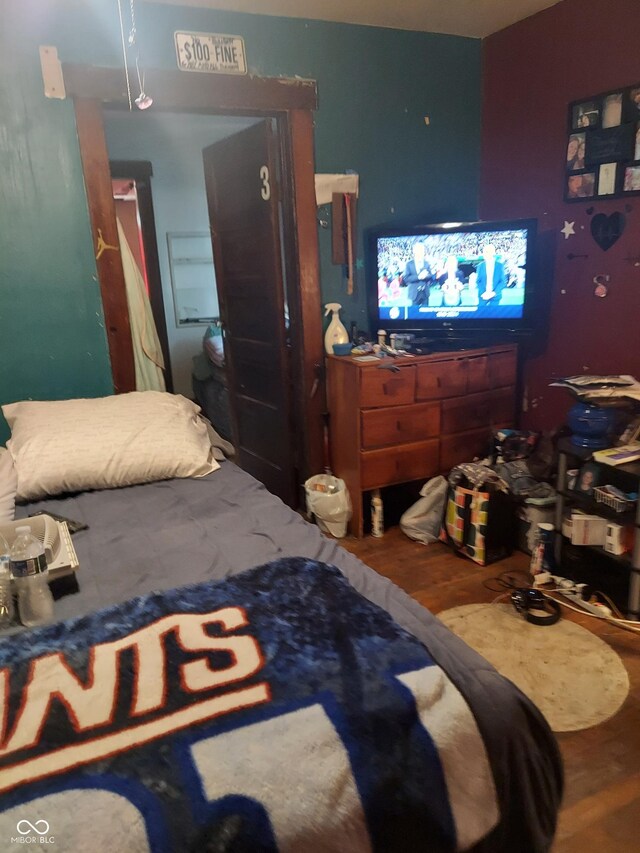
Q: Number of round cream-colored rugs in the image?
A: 1